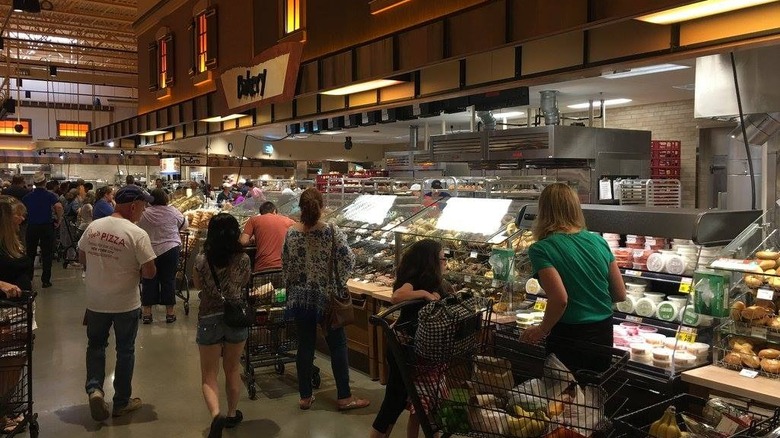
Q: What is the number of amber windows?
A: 5